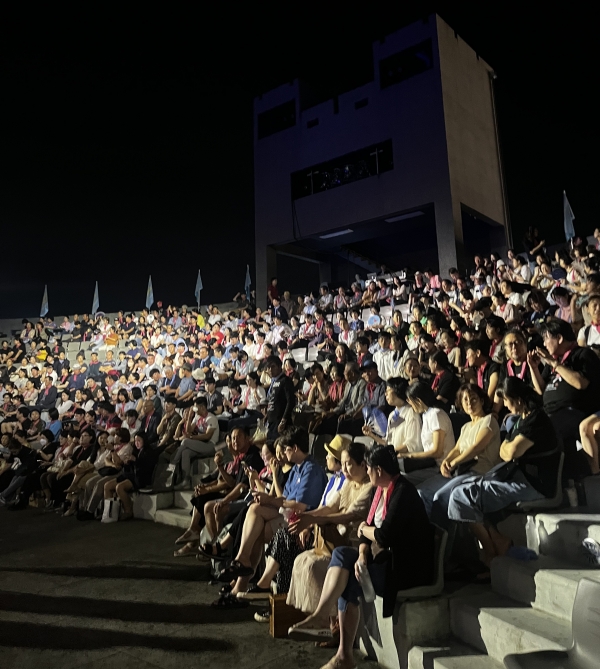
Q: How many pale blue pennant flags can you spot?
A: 6